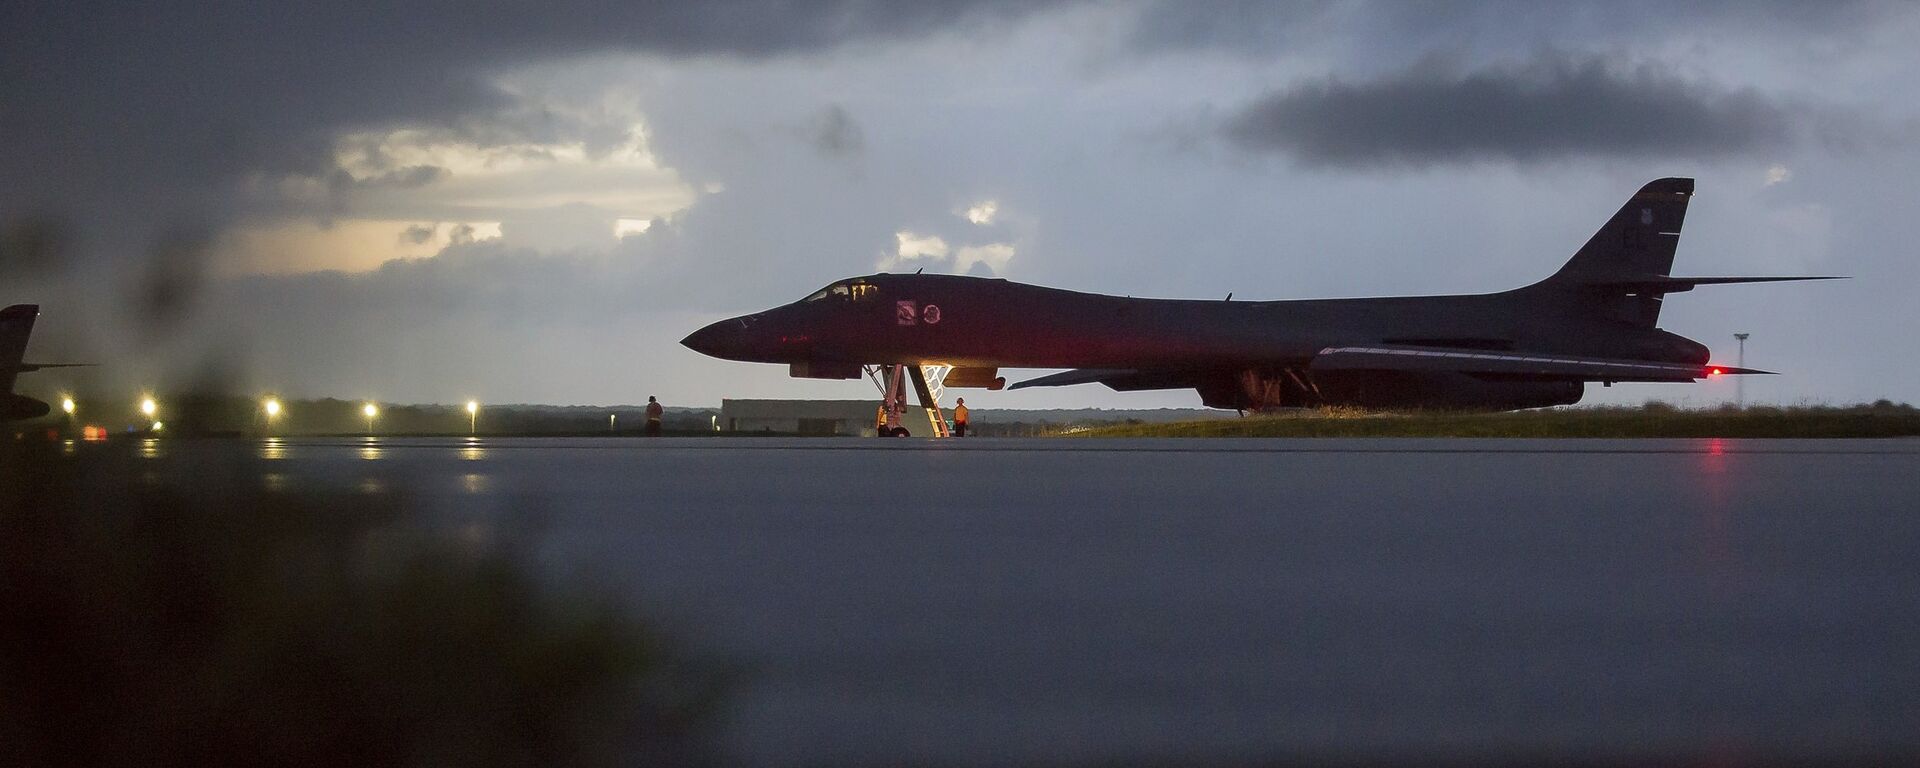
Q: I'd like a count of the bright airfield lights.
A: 5